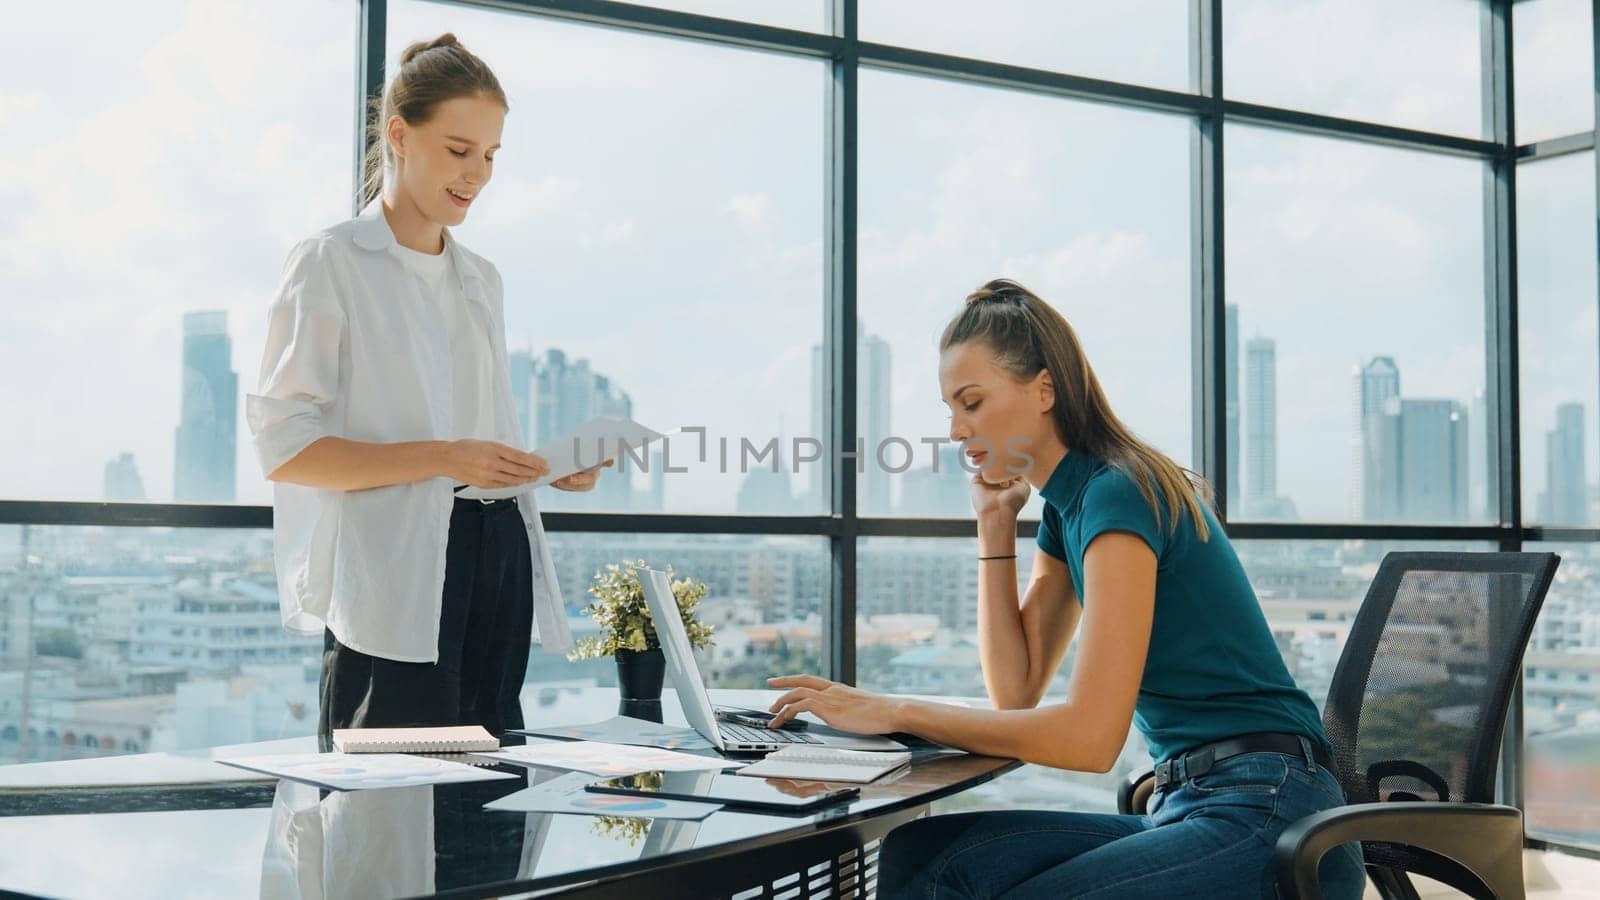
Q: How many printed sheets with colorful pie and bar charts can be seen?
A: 4